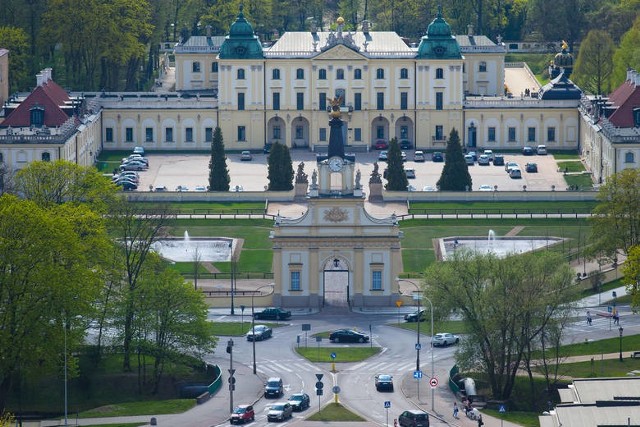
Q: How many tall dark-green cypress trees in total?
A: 4